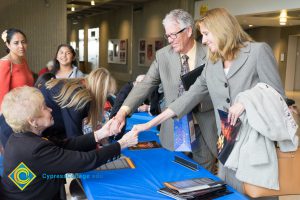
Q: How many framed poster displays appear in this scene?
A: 2